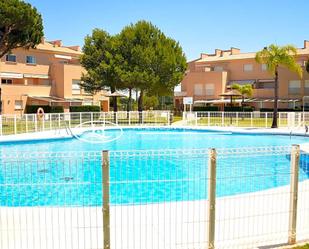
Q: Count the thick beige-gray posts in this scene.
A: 3